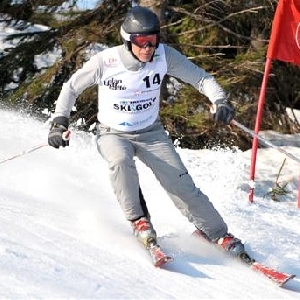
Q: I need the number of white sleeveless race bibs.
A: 1